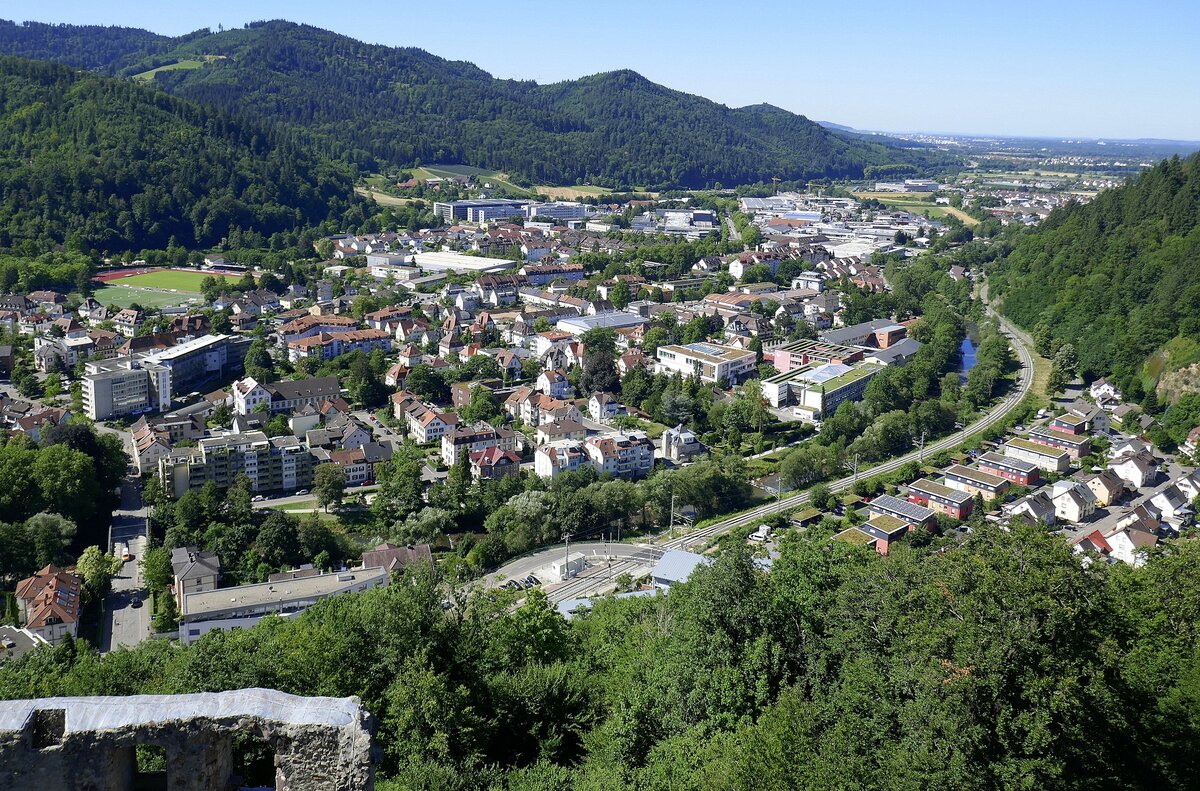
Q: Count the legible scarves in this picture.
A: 0